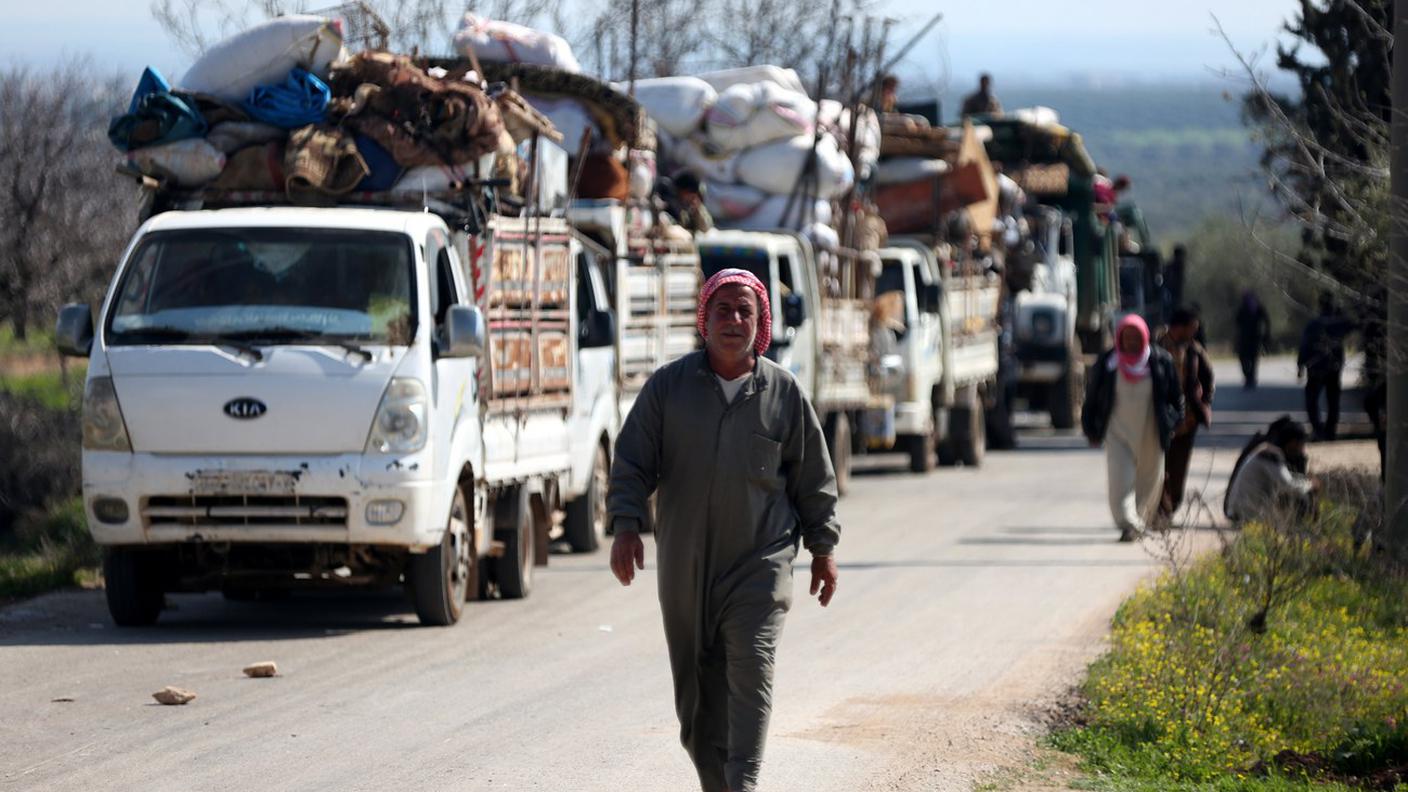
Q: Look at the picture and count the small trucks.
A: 4